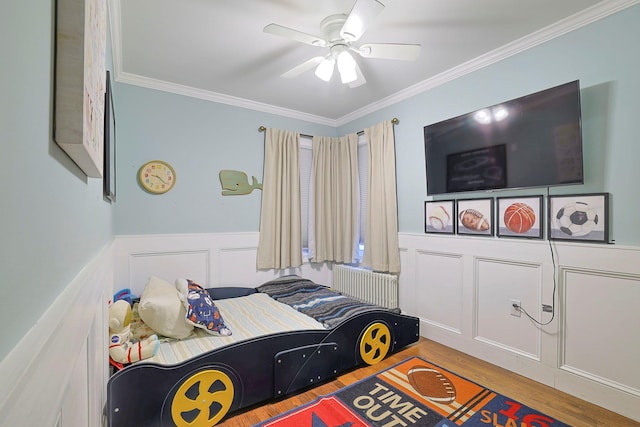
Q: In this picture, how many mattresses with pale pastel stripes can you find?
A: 1